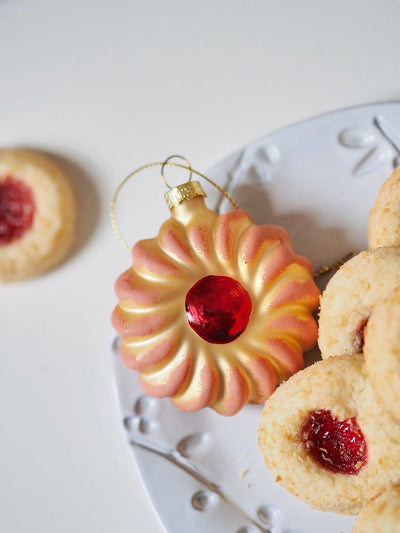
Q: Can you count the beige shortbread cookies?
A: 6